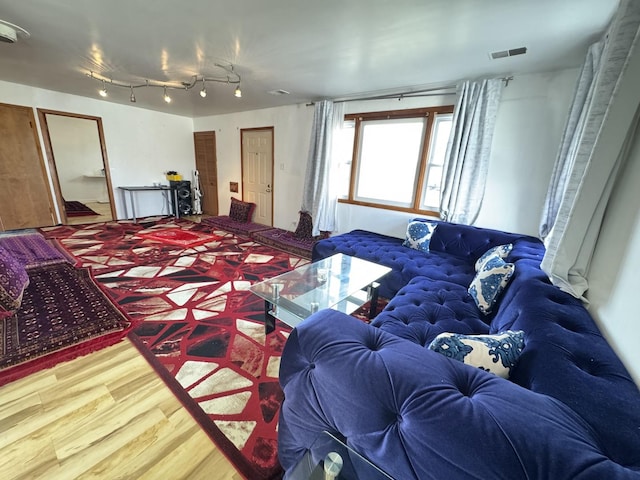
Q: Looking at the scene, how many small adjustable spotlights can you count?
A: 5